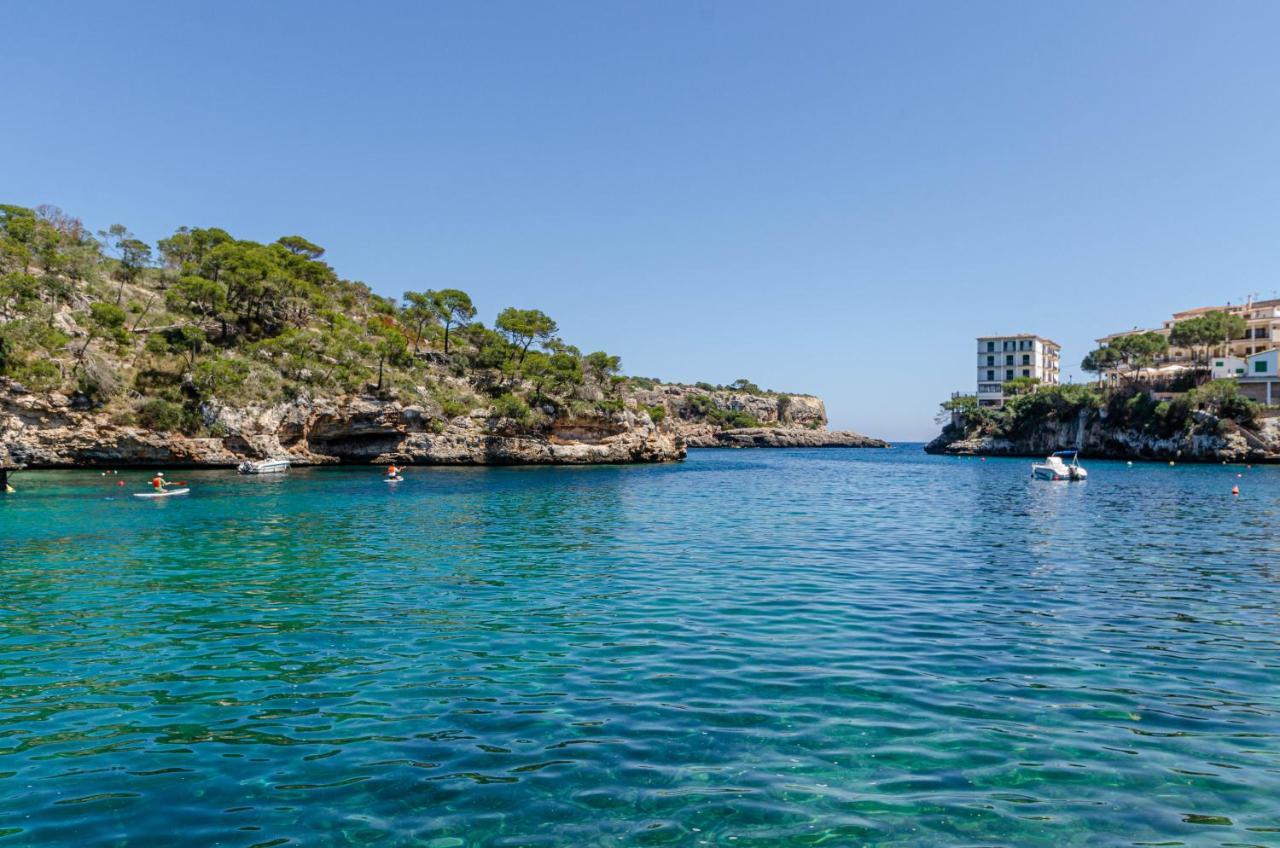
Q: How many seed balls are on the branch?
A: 0